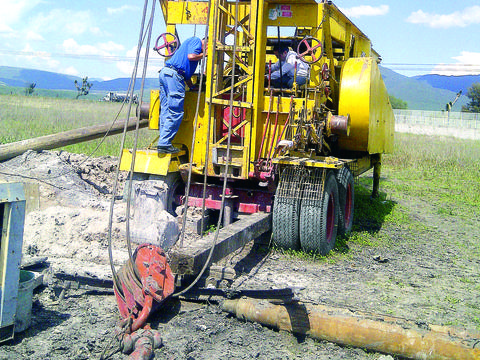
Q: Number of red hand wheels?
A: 2